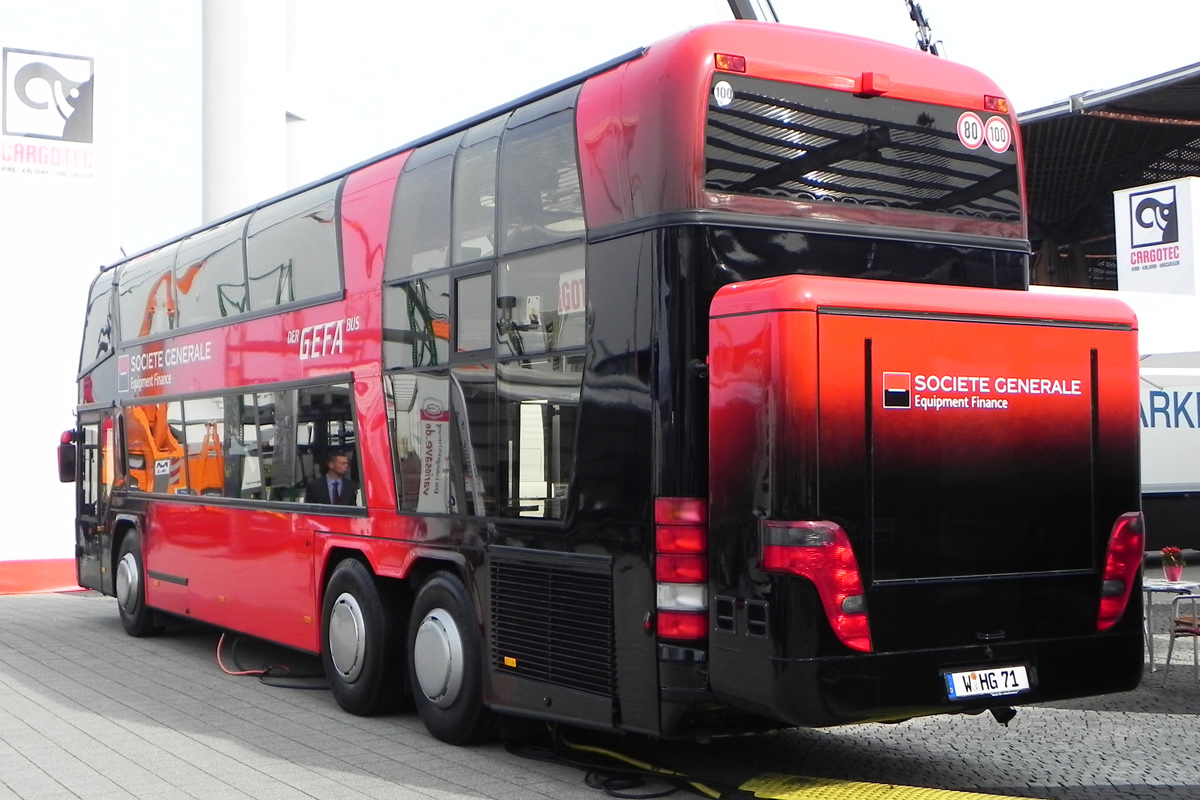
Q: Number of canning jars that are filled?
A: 0